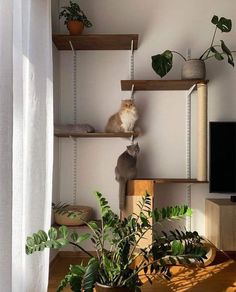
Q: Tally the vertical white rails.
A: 3